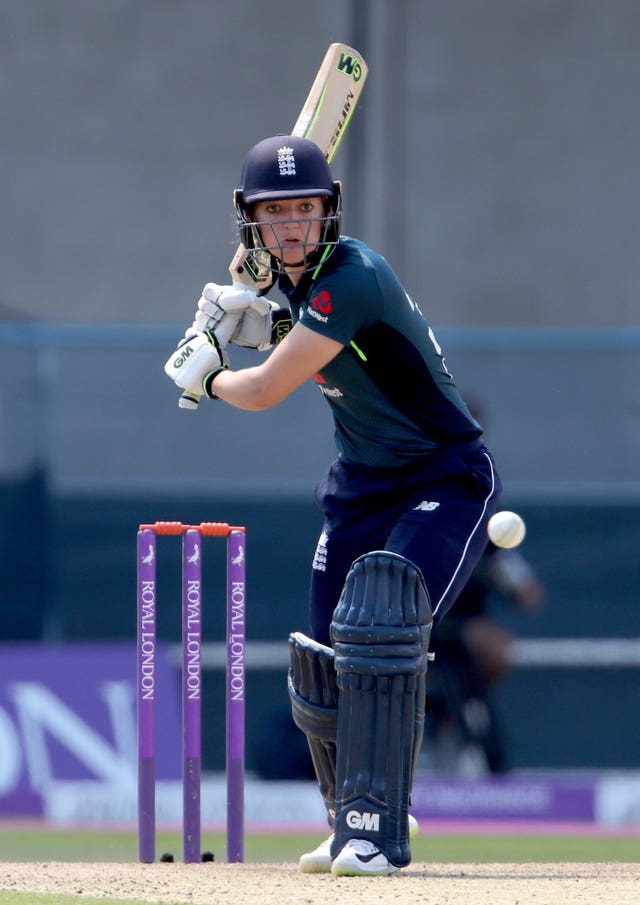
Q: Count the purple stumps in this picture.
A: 3